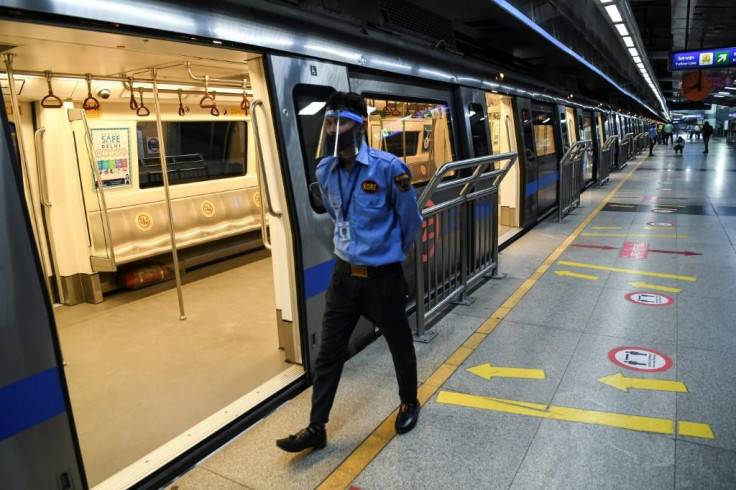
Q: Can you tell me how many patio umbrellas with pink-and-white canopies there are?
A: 0